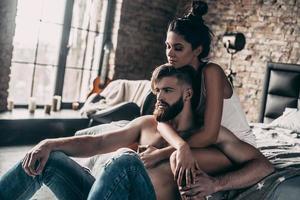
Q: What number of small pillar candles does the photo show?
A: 5